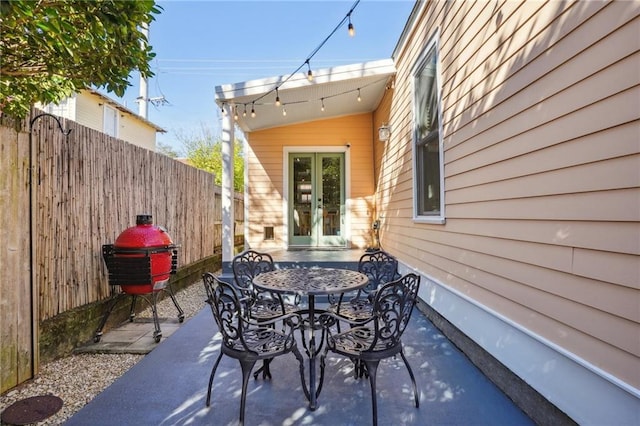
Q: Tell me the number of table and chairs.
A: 5